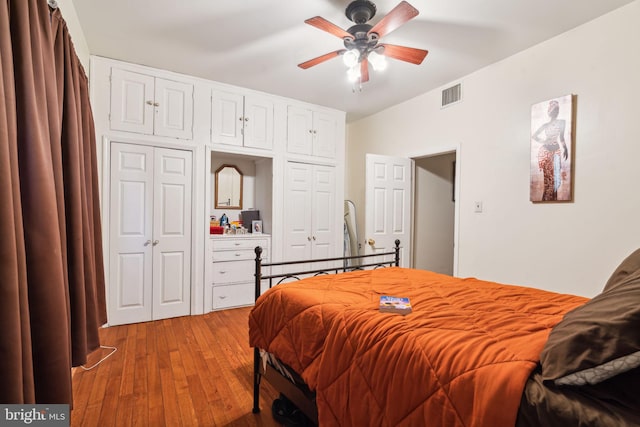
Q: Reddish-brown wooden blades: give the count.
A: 5